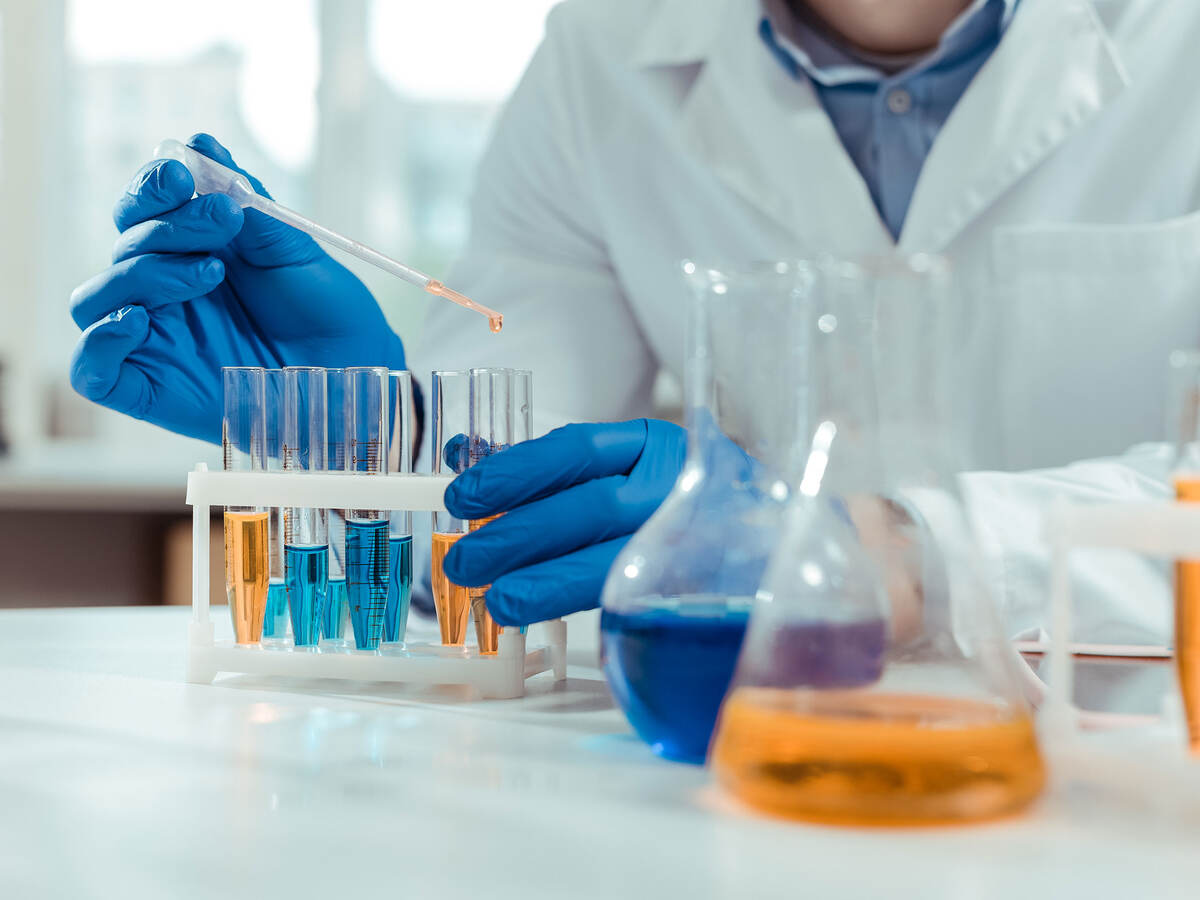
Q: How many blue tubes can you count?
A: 5